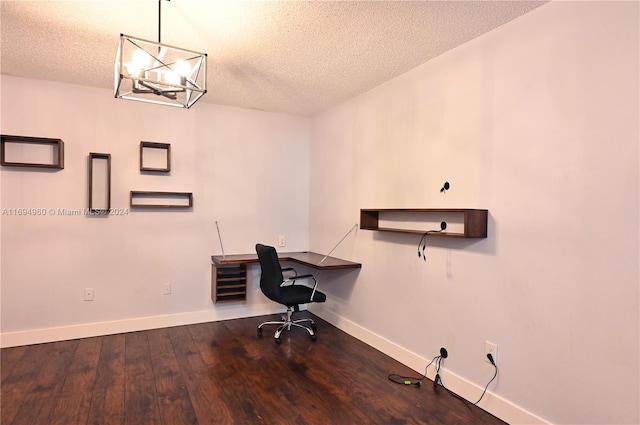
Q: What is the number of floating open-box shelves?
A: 5